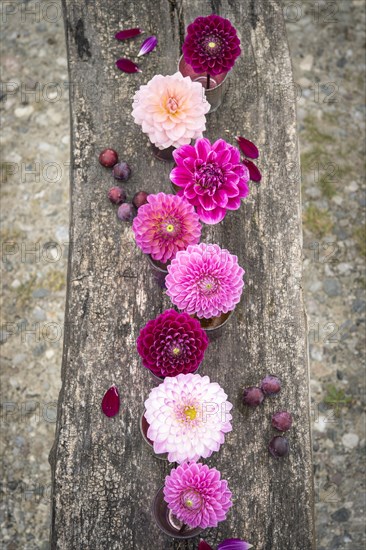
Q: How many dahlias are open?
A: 8